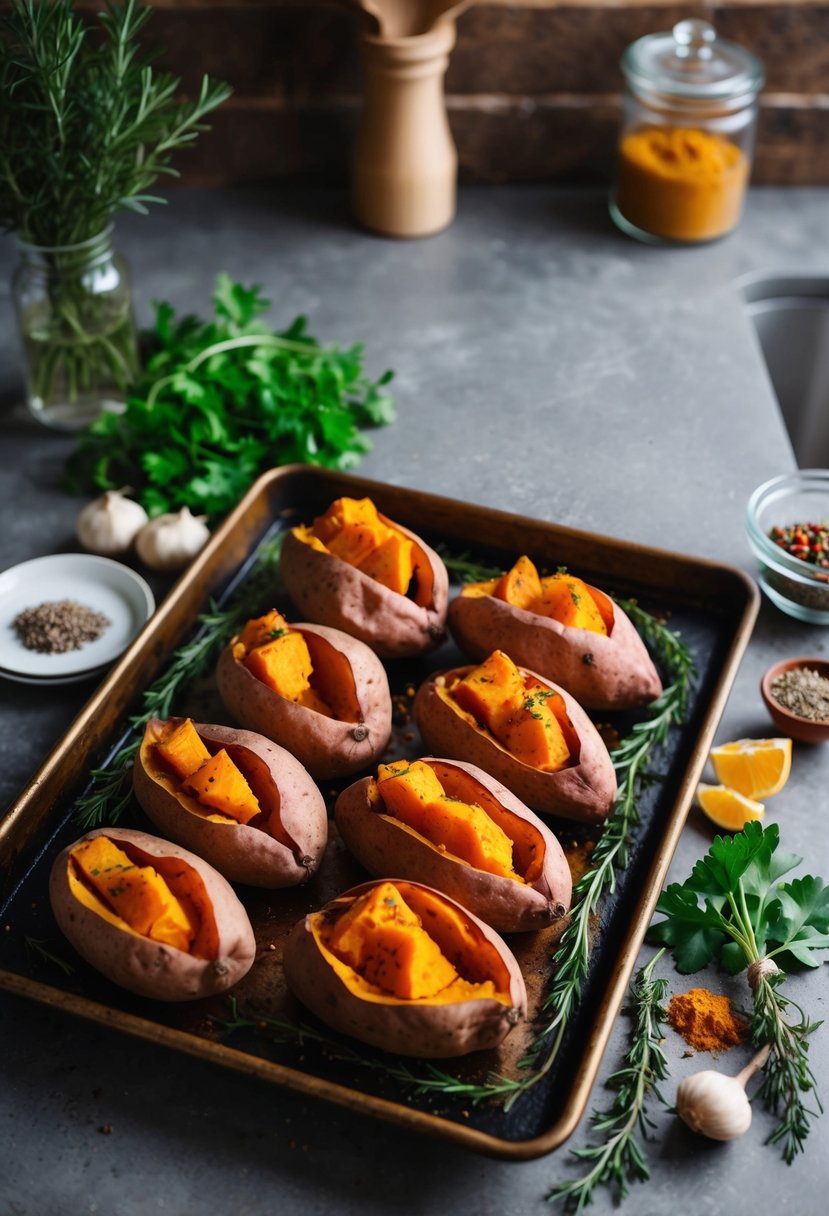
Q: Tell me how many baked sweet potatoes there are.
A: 8